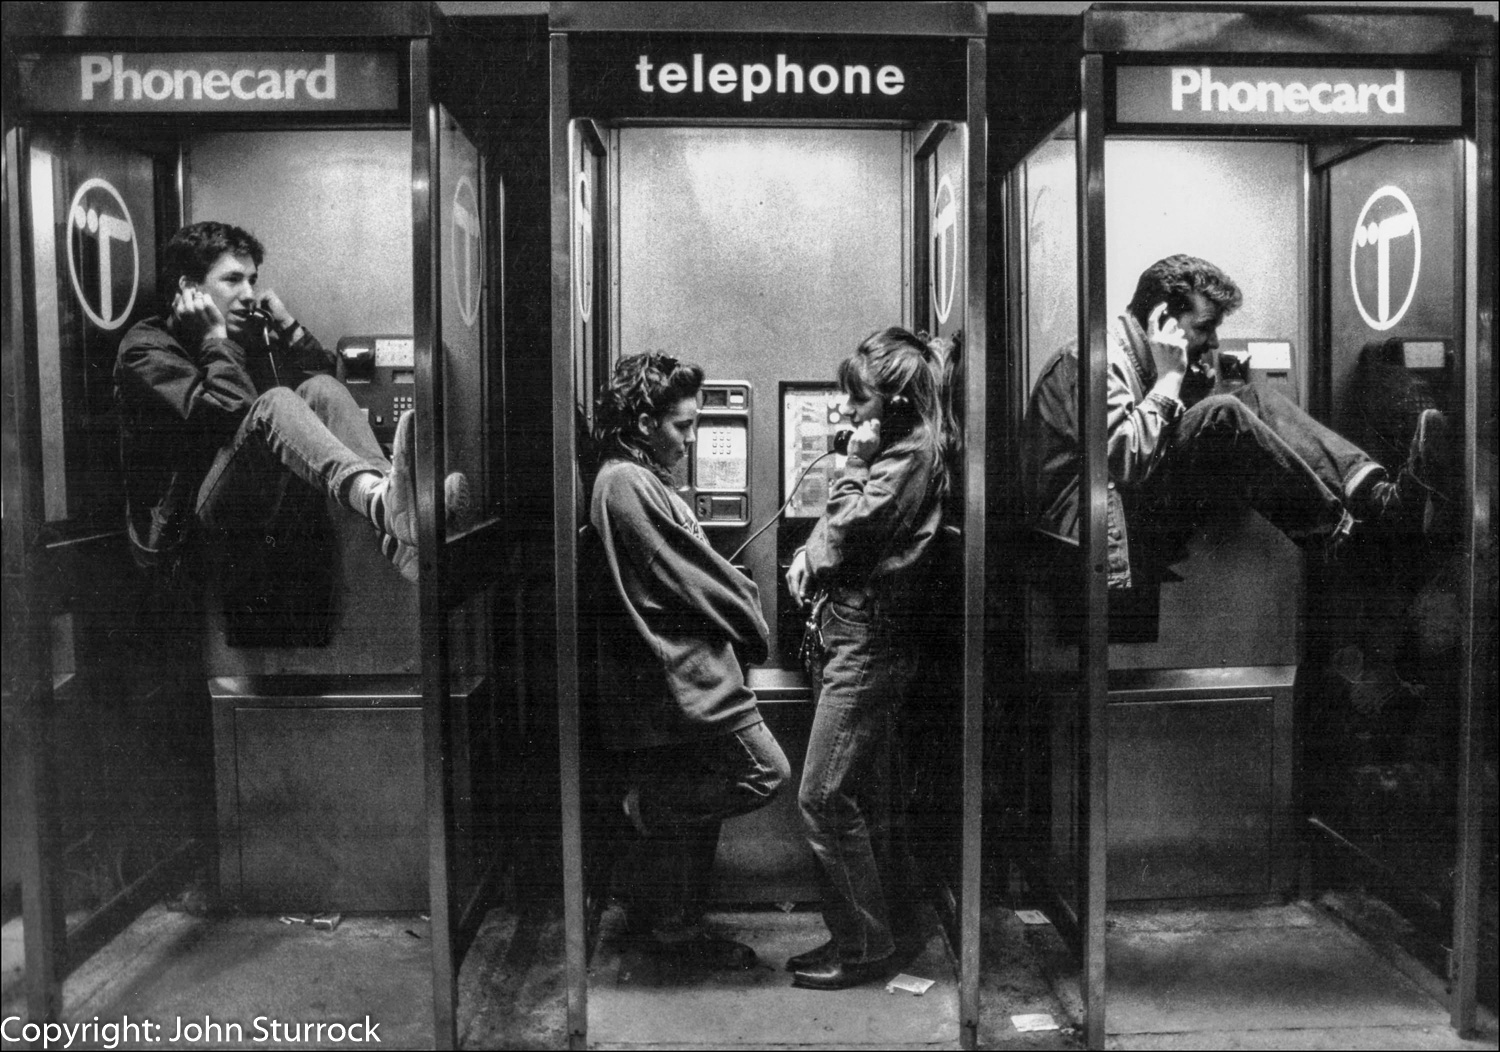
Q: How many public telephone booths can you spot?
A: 3